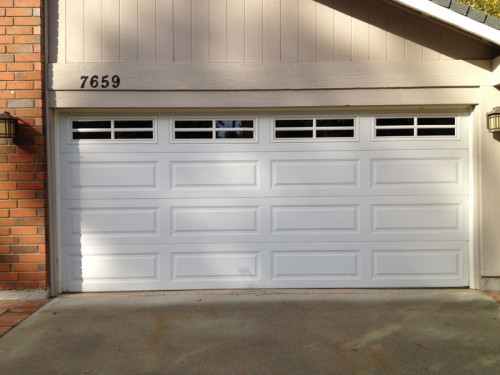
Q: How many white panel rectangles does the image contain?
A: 12